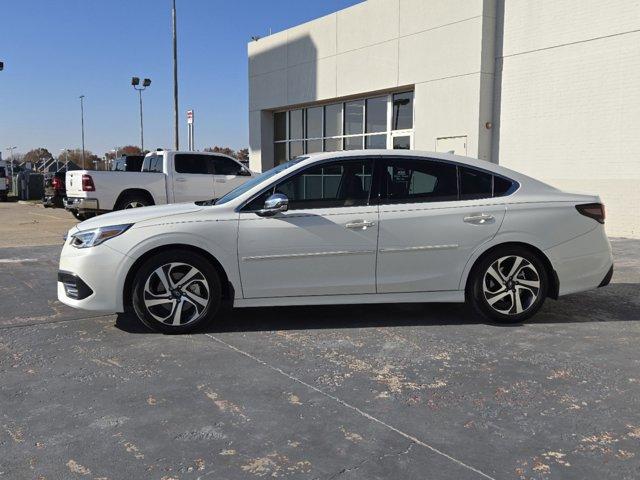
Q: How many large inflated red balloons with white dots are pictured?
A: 0